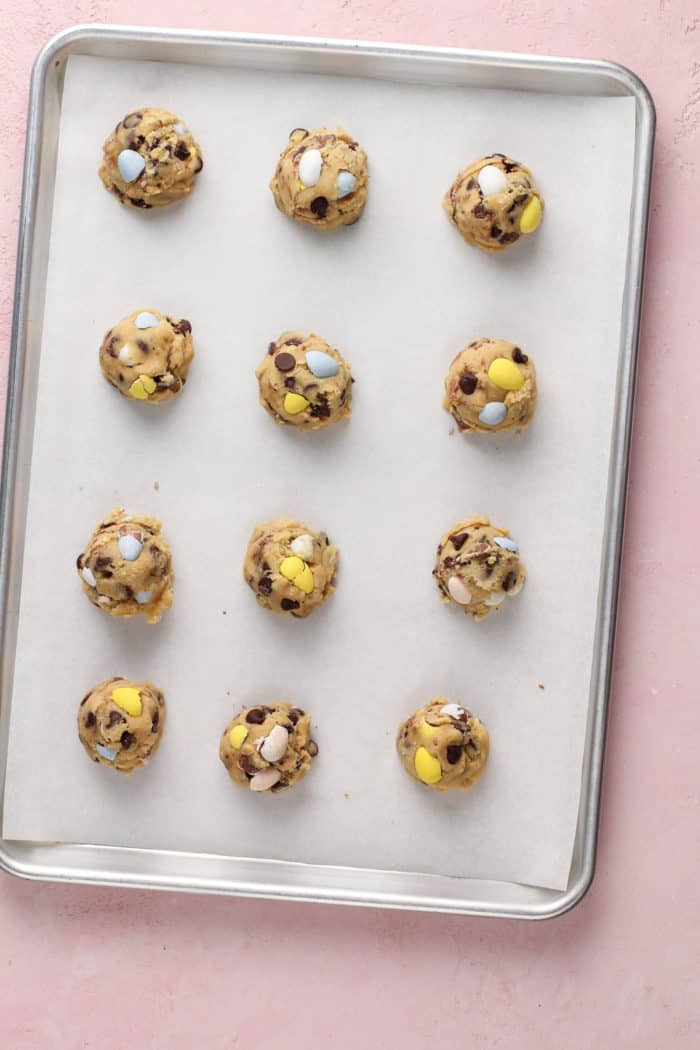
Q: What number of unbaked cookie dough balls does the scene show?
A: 12